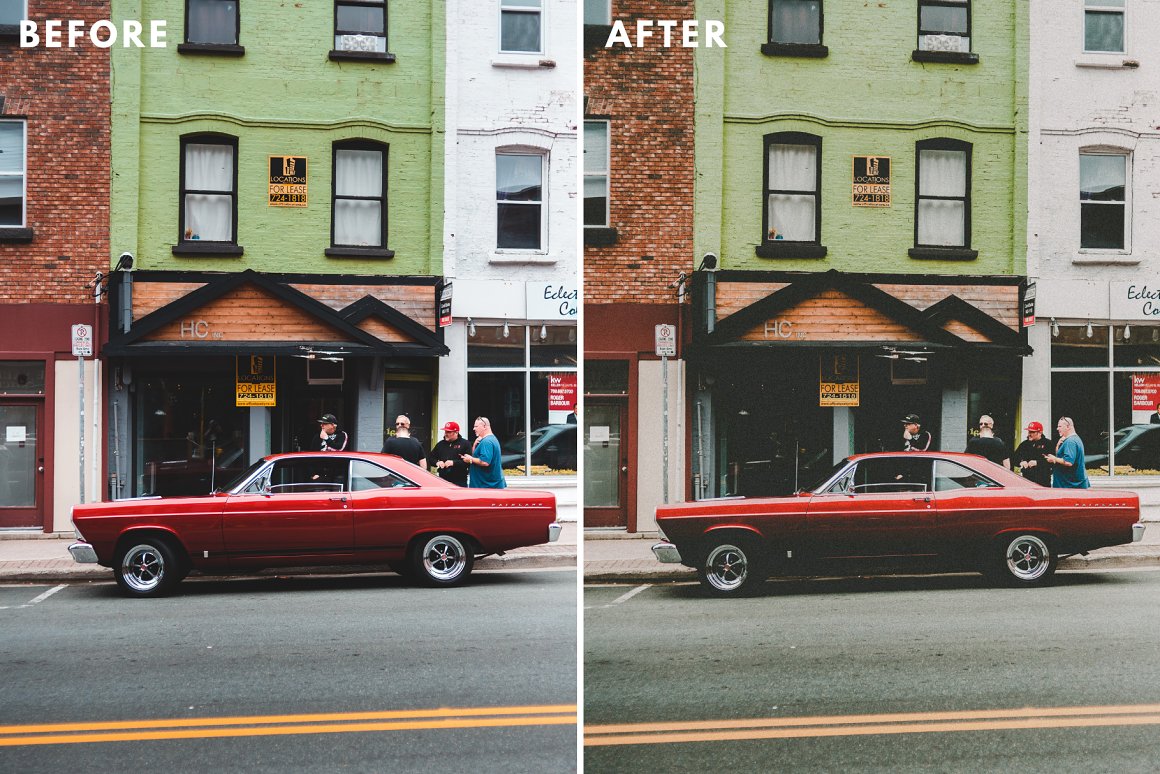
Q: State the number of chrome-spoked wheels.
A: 4